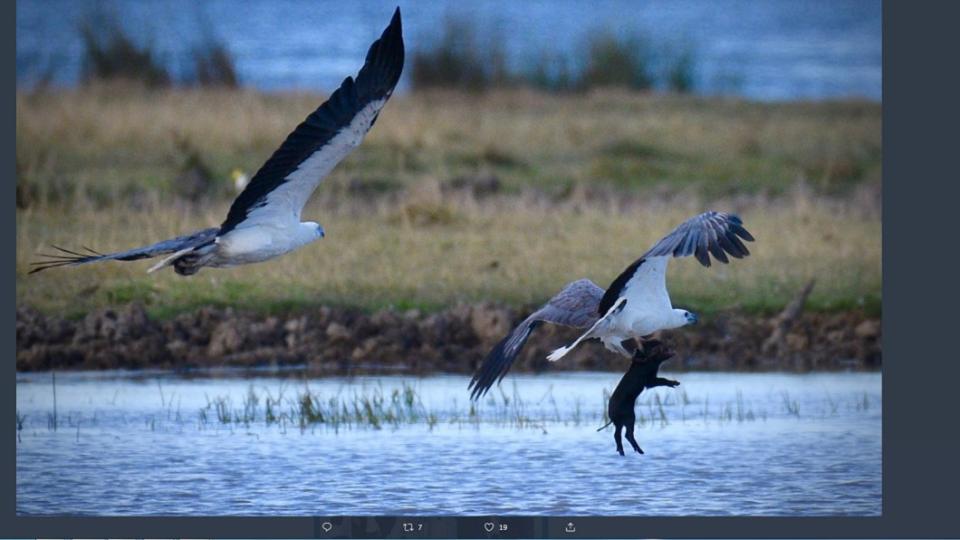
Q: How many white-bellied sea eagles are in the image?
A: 2